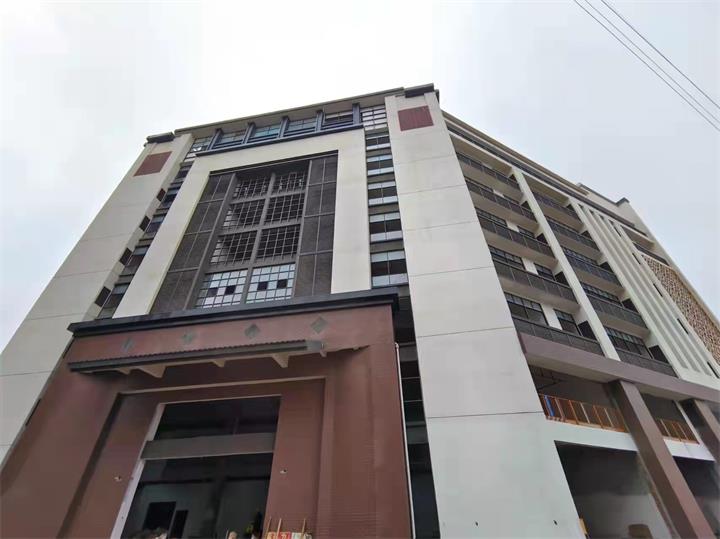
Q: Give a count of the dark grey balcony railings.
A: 10